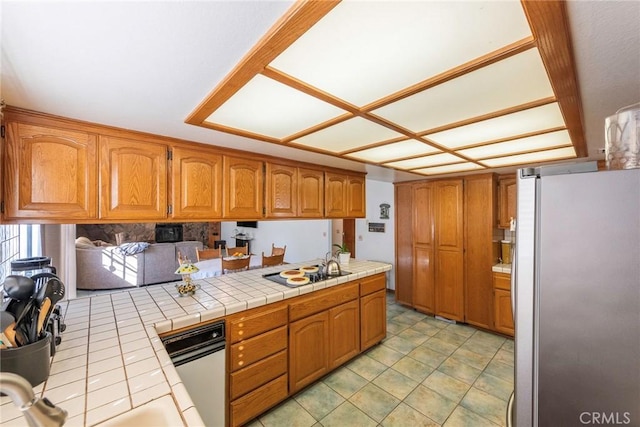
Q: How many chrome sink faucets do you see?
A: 1